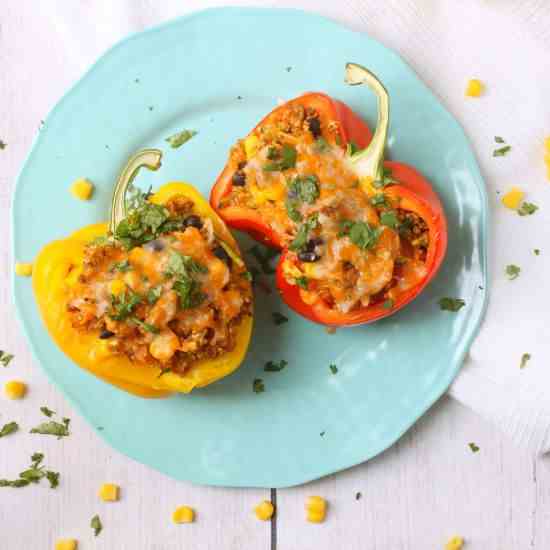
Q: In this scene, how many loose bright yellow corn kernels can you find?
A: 12